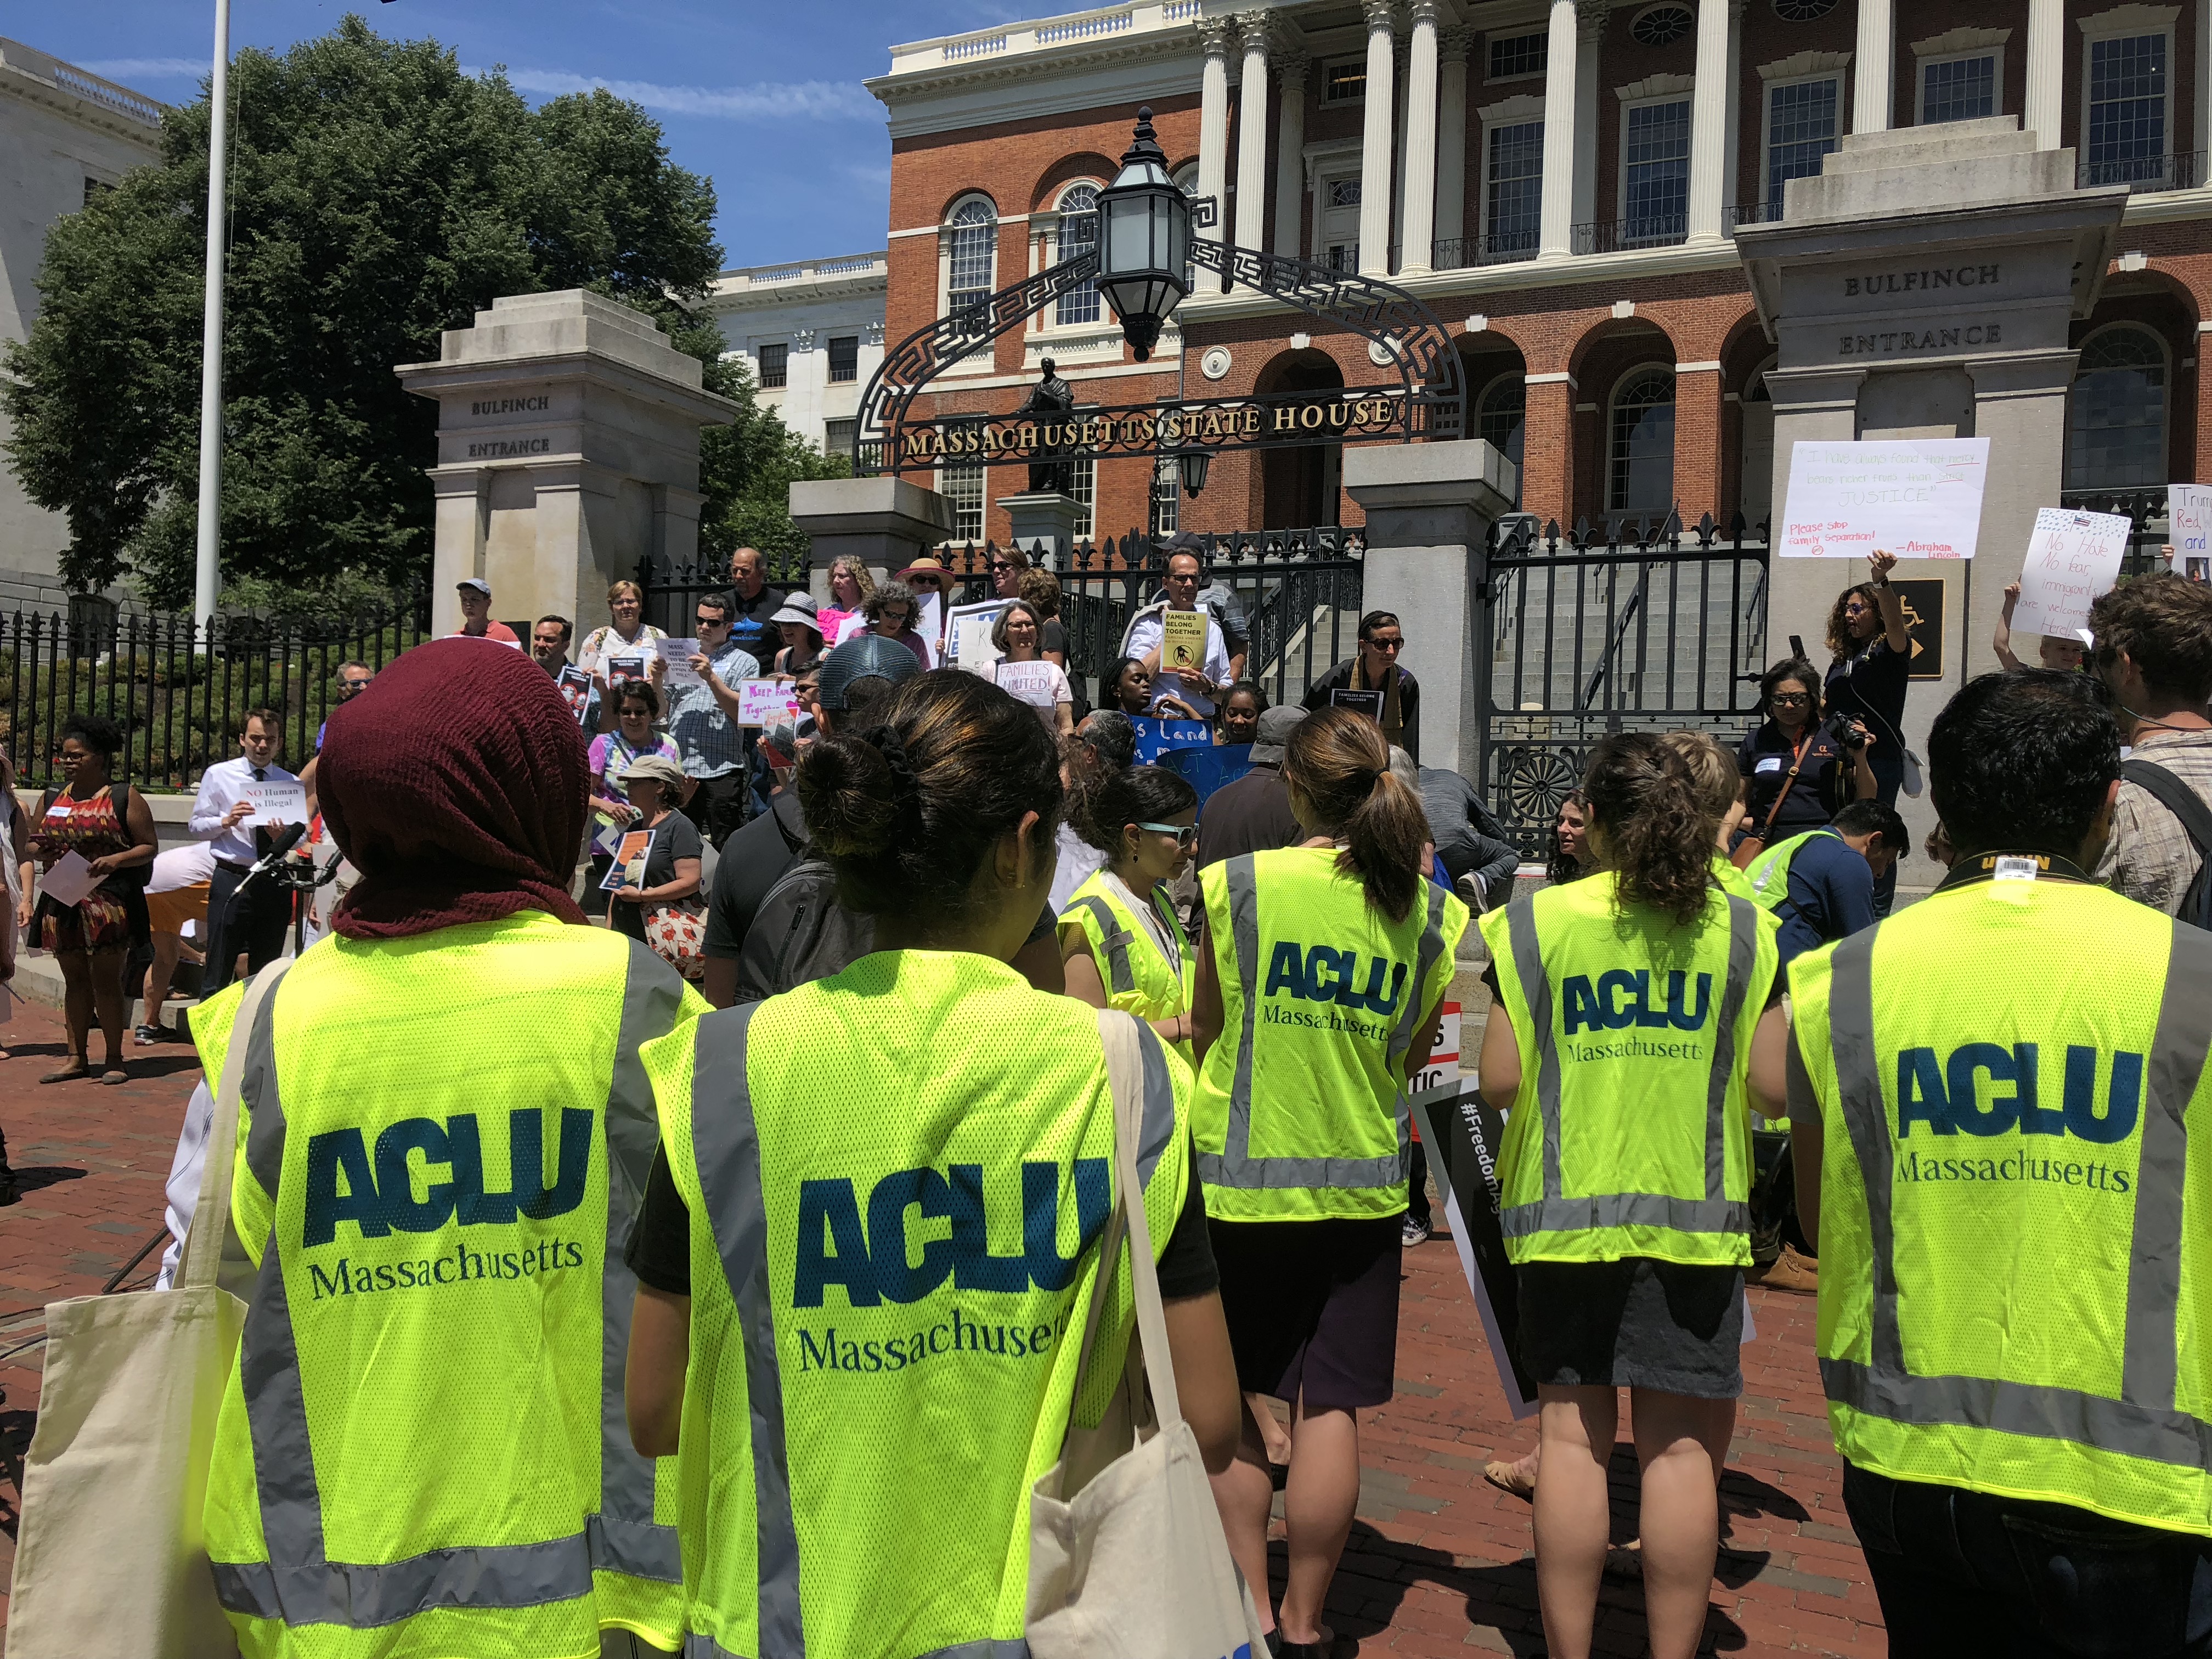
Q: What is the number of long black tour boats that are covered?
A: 0